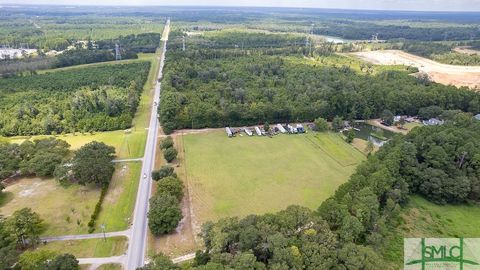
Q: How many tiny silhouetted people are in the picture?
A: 0